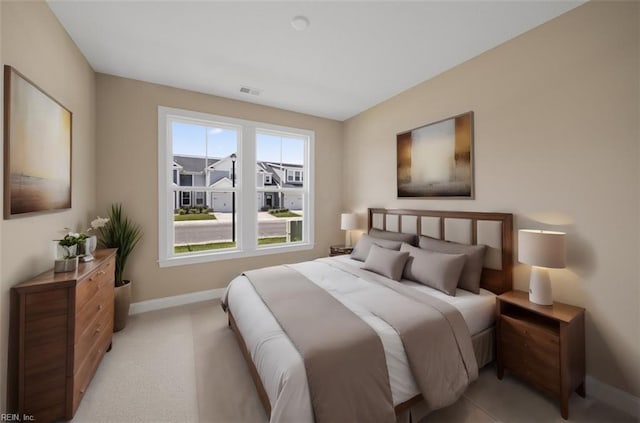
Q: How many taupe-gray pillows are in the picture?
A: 5